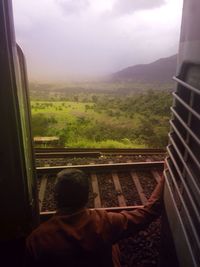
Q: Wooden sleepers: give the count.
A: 5